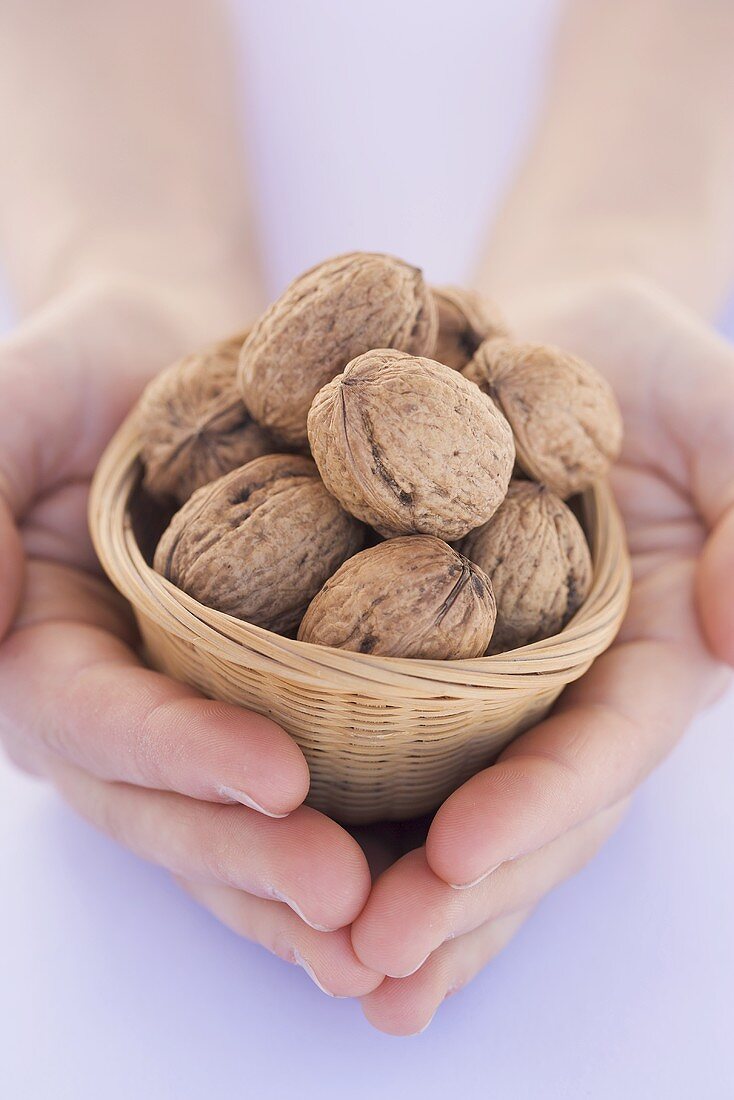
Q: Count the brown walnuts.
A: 8